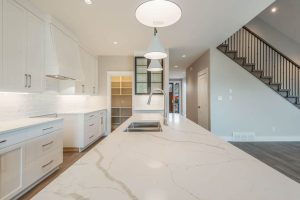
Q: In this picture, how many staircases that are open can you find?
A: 1